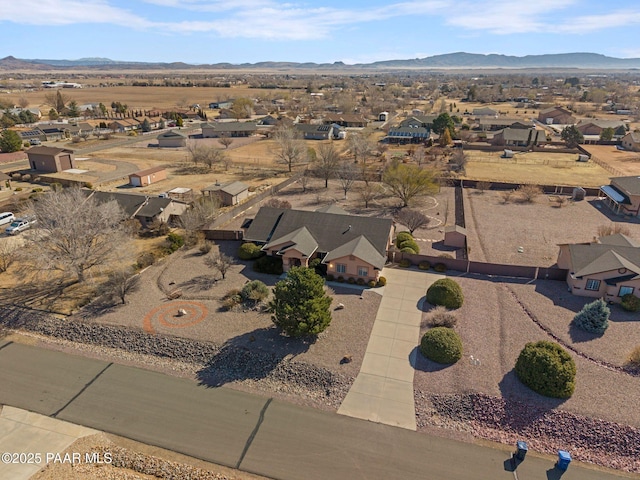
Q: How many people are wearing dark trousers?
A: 0